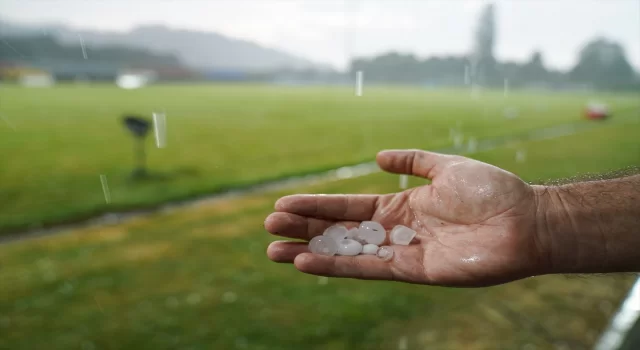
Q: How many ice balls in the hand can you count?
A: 8